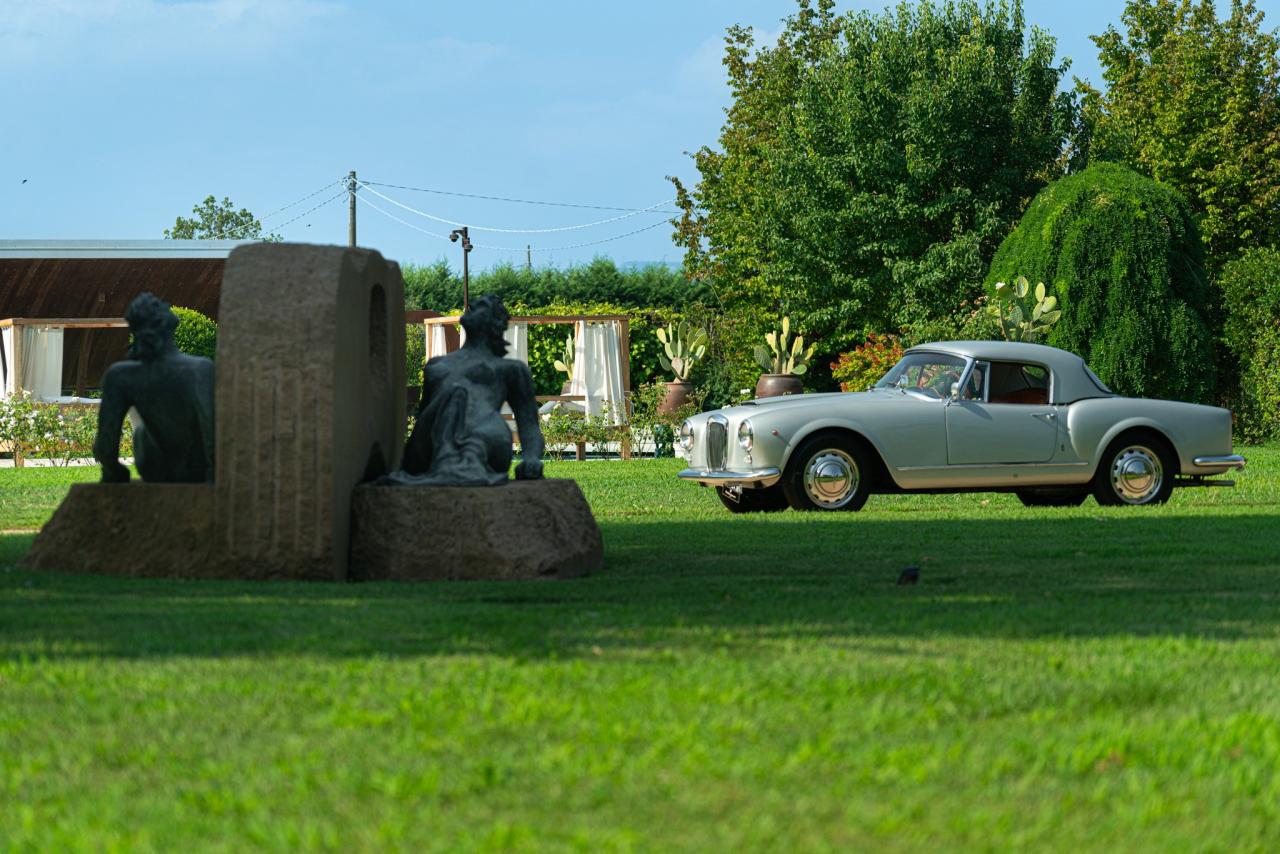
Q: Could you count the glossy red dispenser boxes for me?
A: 0